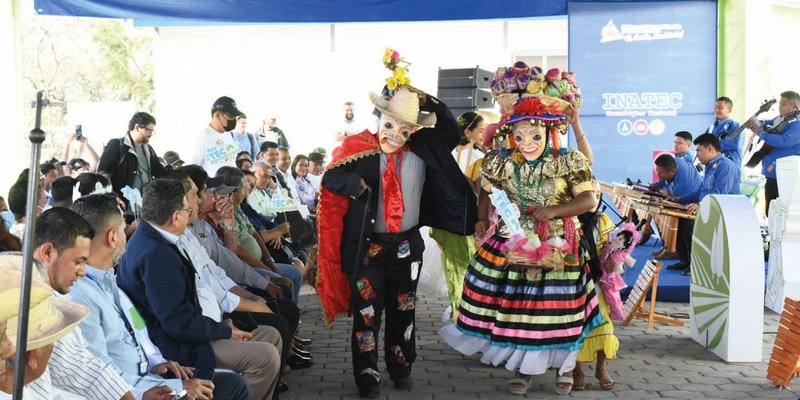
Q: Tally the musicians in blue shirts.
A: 5